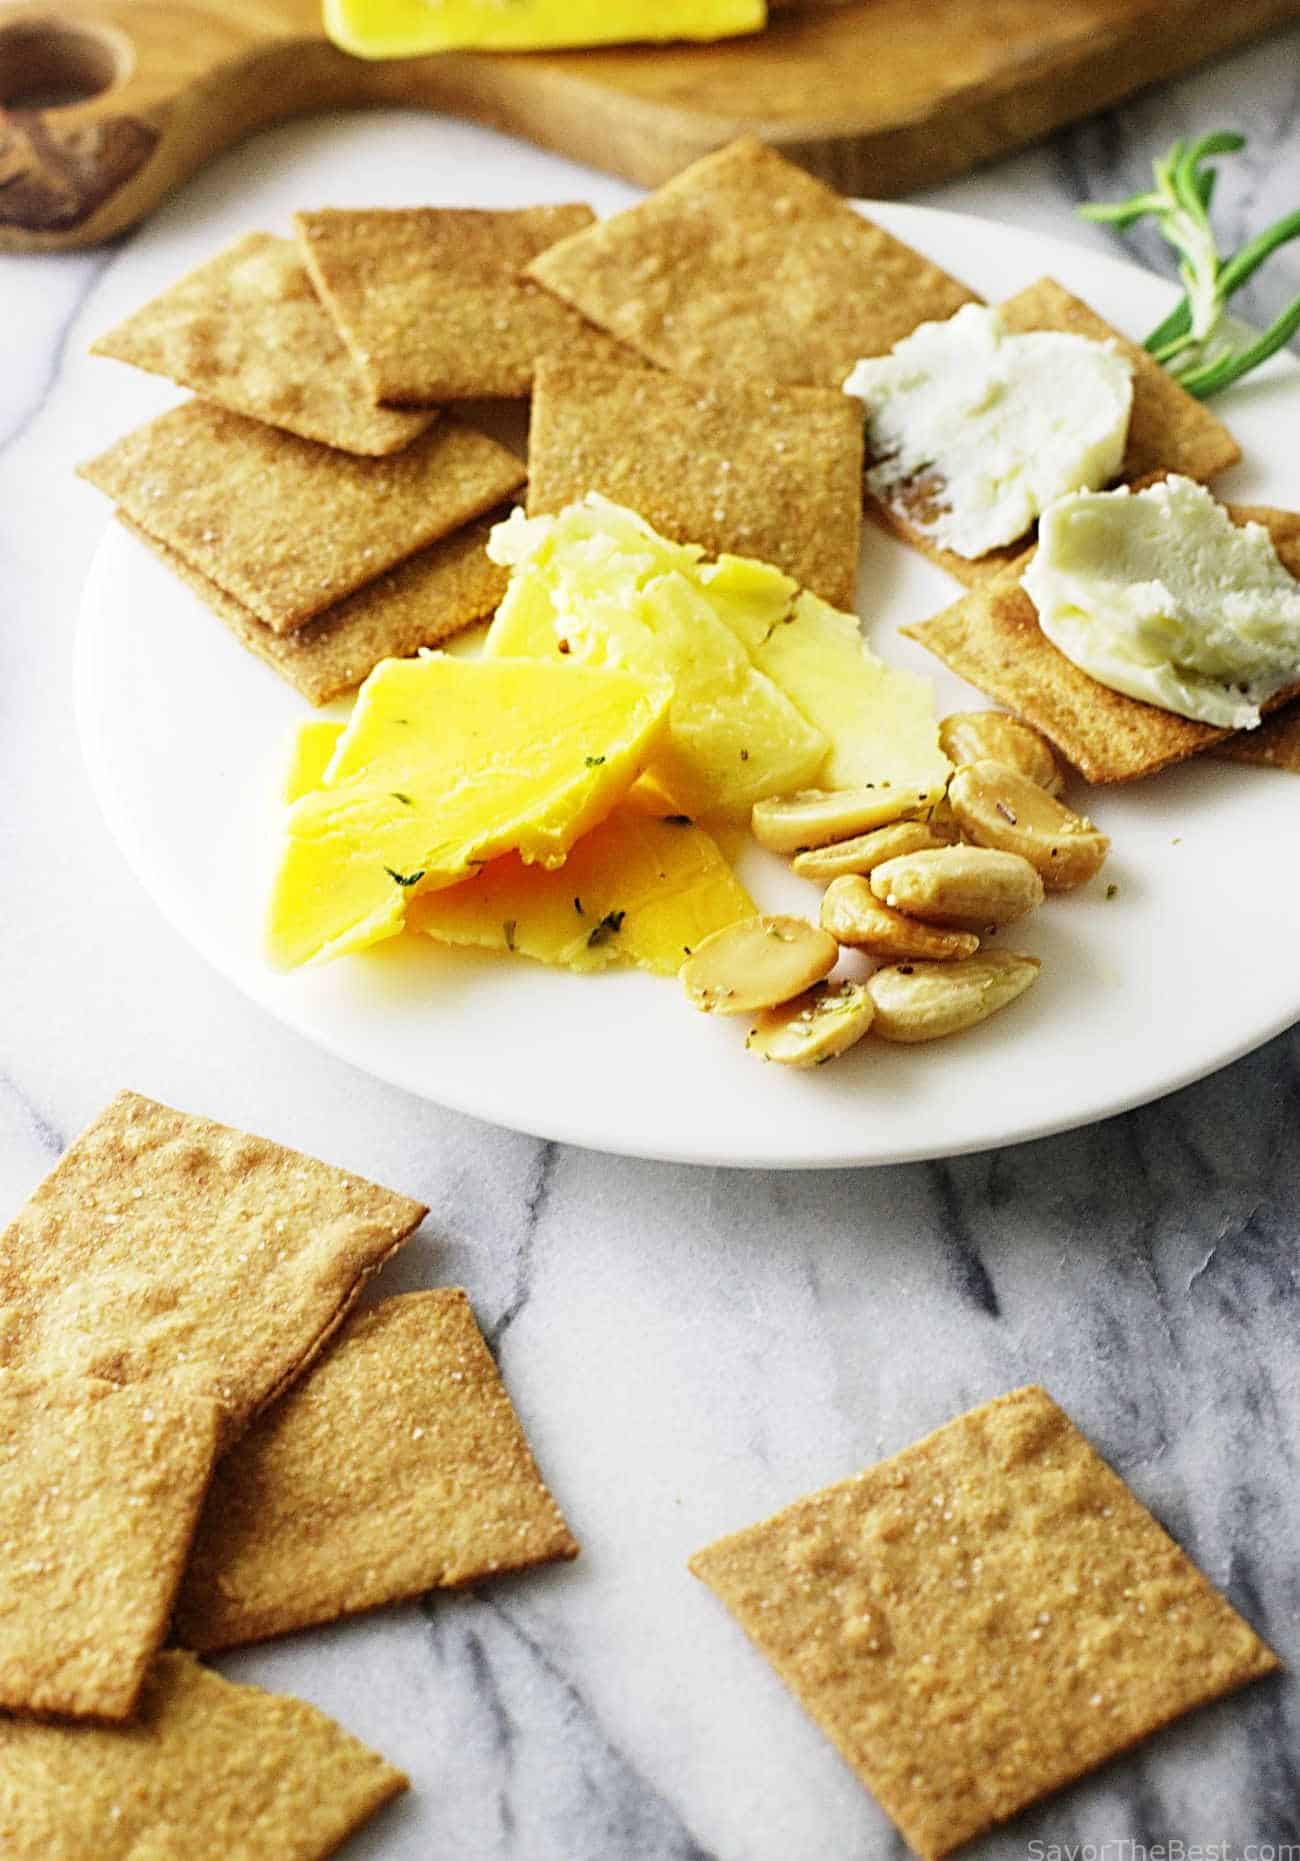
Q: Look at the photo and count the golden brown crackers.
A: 14